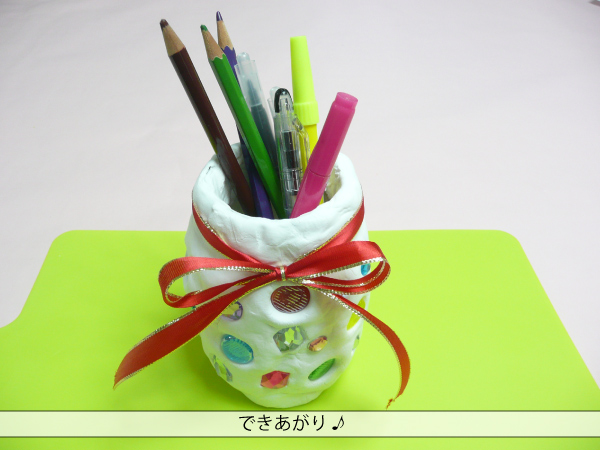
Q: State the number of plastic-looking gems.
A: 11